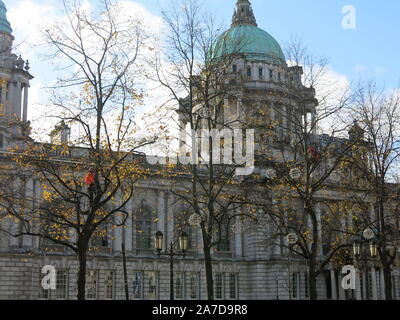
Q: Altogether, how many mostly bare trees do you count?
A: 4